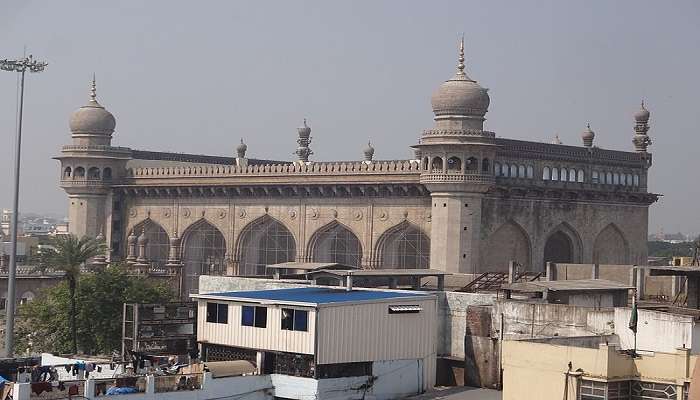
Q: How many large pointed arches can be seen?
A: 8